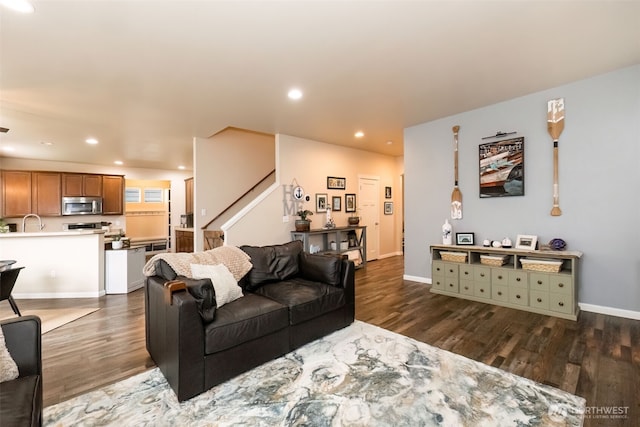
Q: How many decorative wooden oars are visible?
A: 2